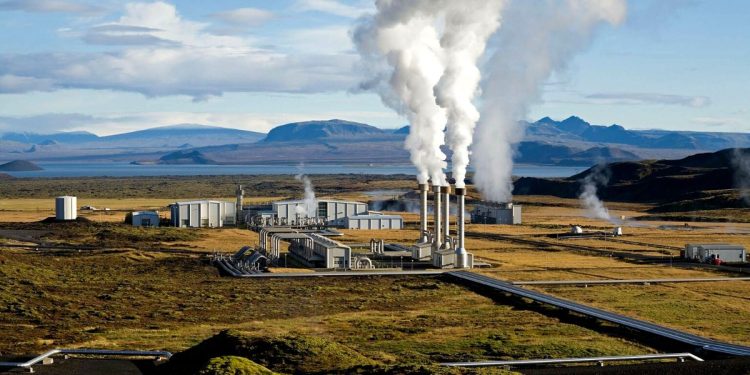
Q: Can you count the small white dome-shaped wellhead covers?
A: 2